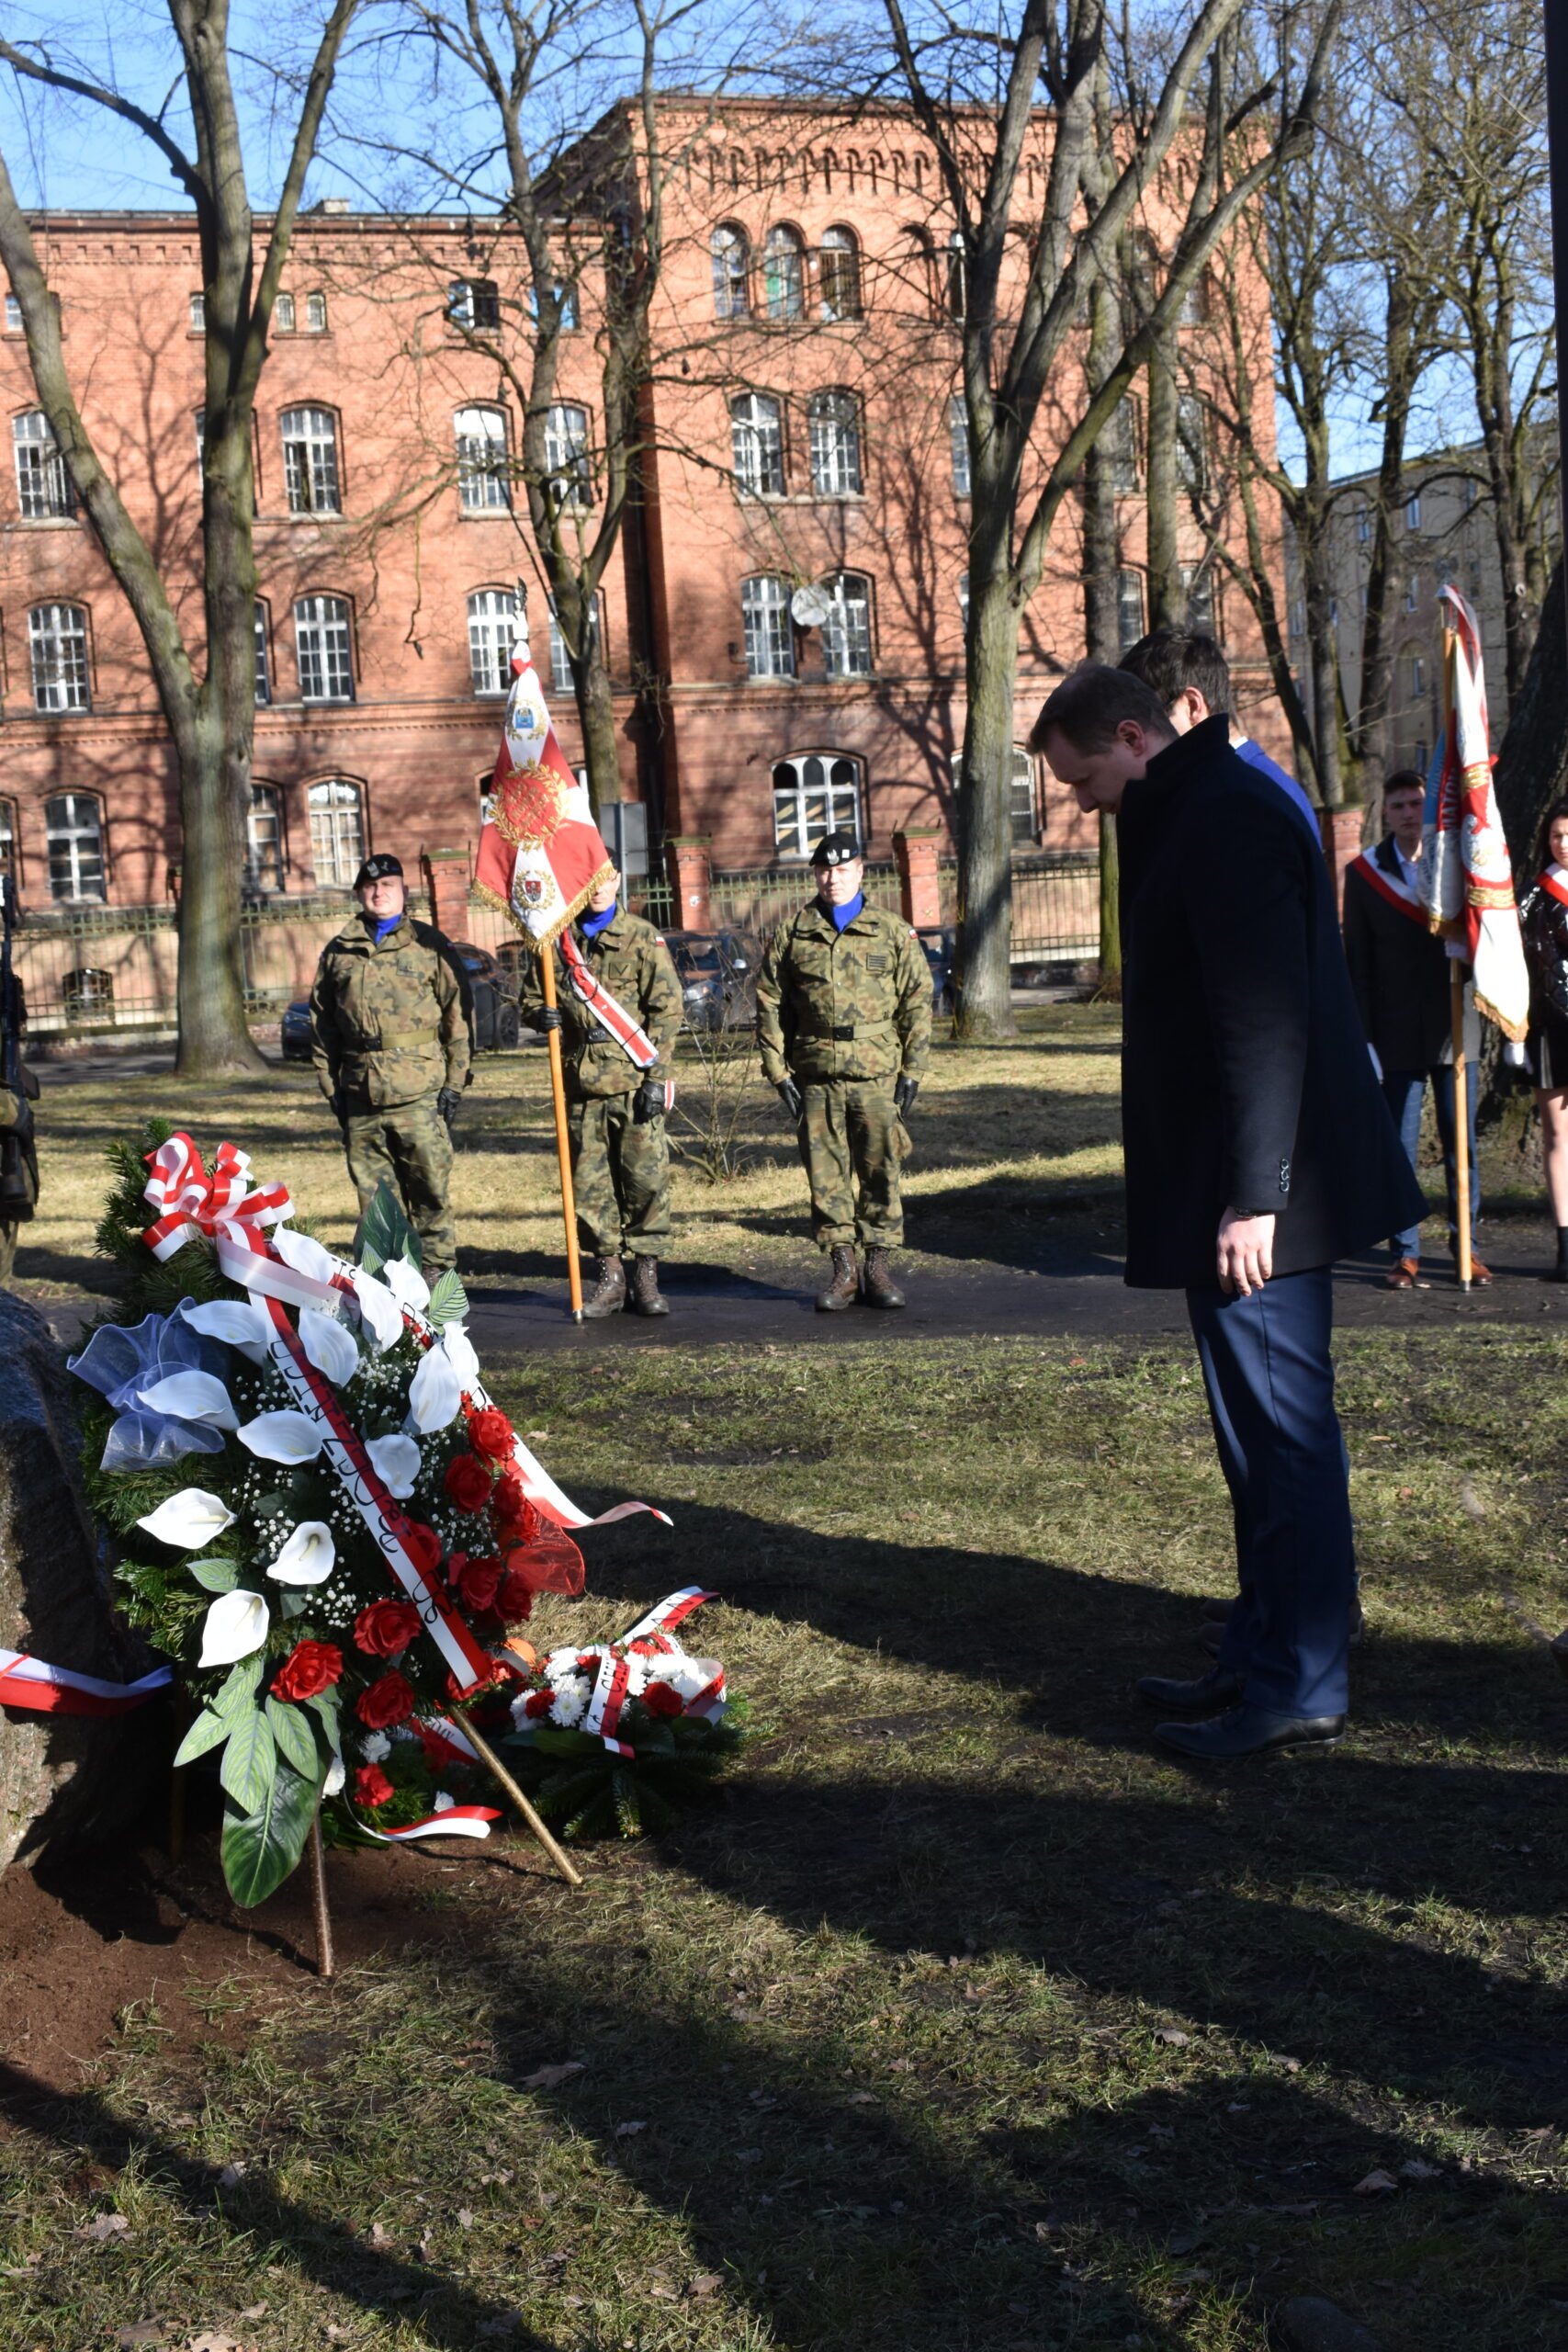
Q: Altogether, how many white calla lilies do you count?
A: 13